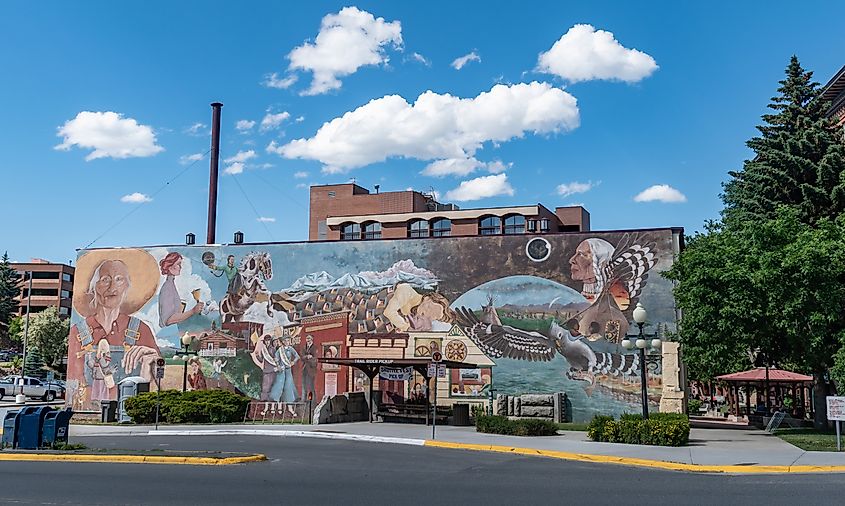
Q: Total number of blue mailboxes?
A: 3